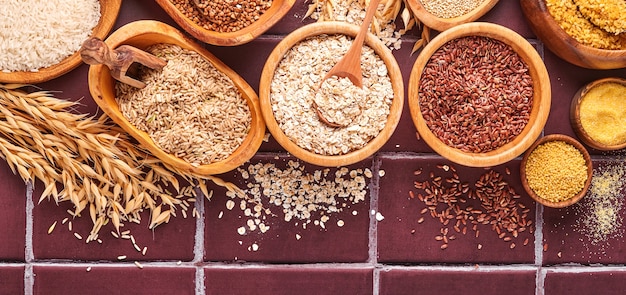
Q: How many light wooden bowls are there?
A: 6